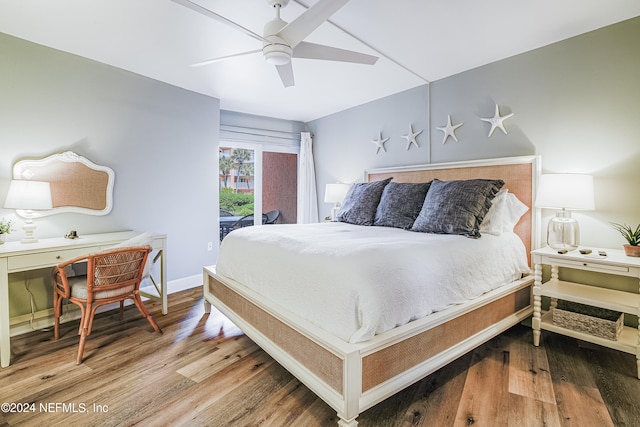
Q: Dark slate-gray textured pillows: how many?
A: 3